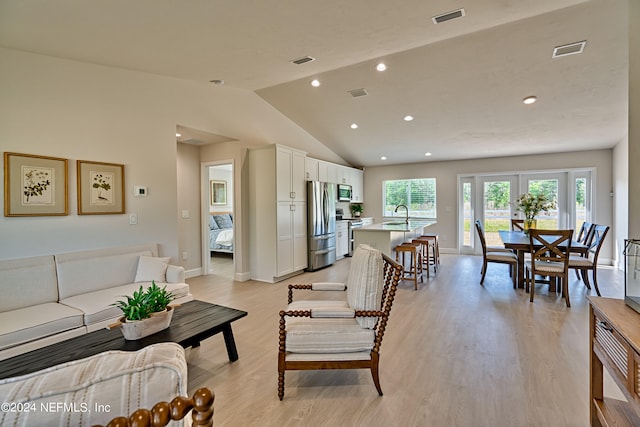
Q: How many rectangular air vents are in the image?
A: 4